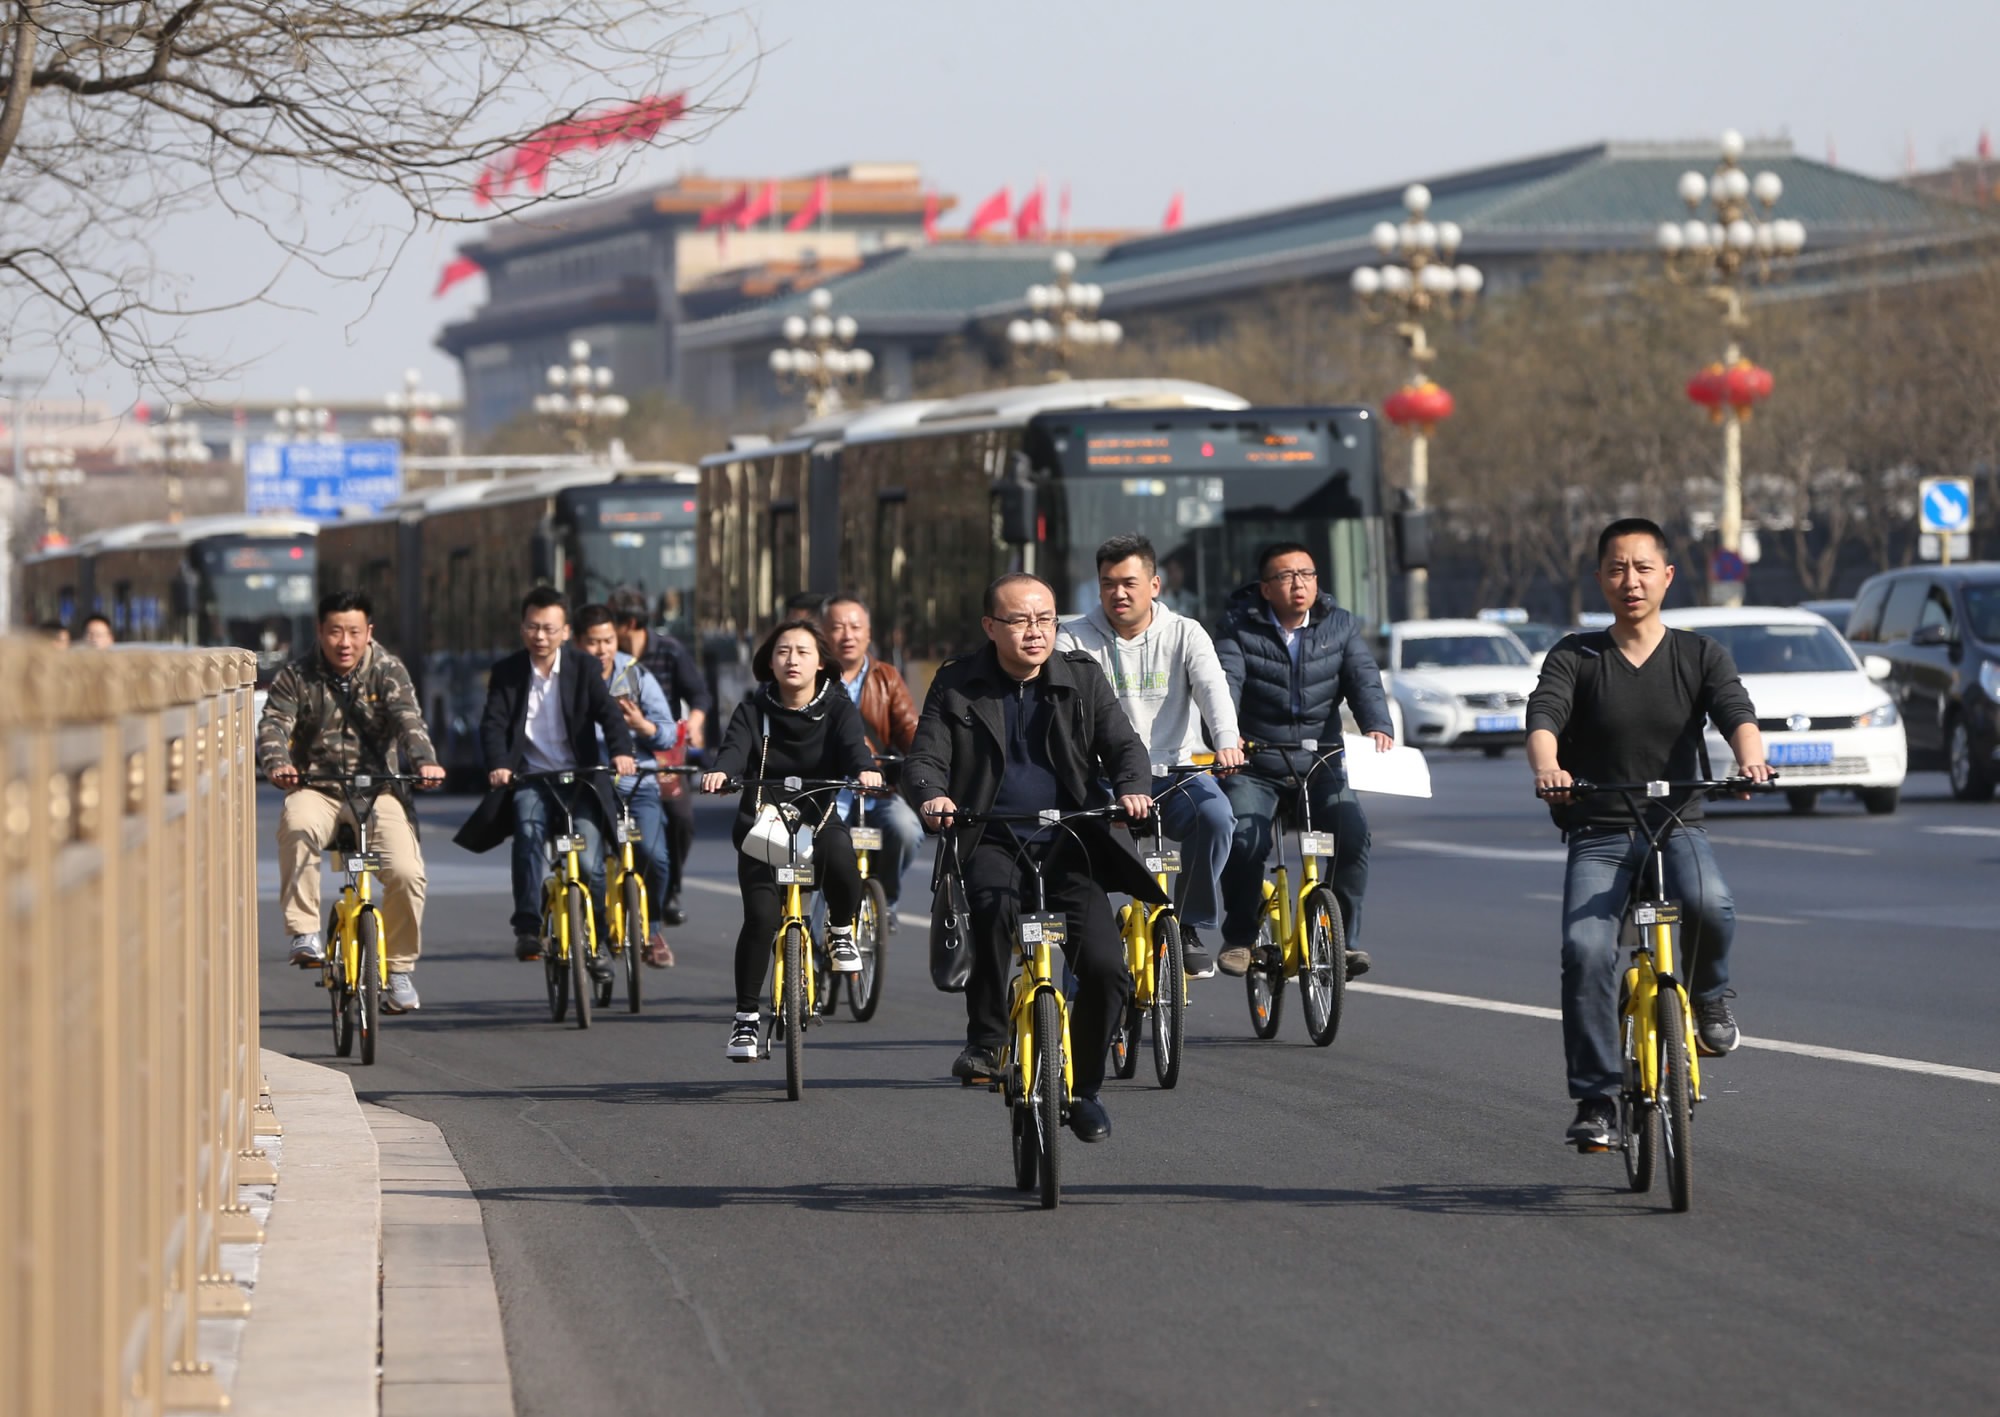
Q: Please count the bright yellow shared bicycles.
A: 9